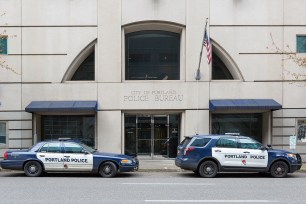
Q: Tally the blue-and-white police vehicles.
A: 2